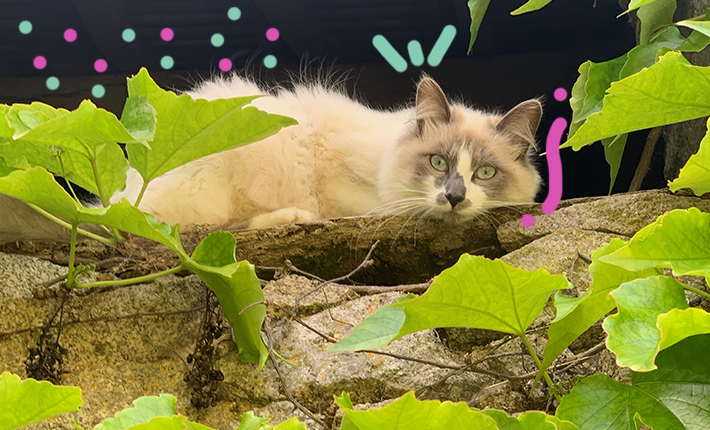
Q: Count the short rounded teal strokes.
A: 3